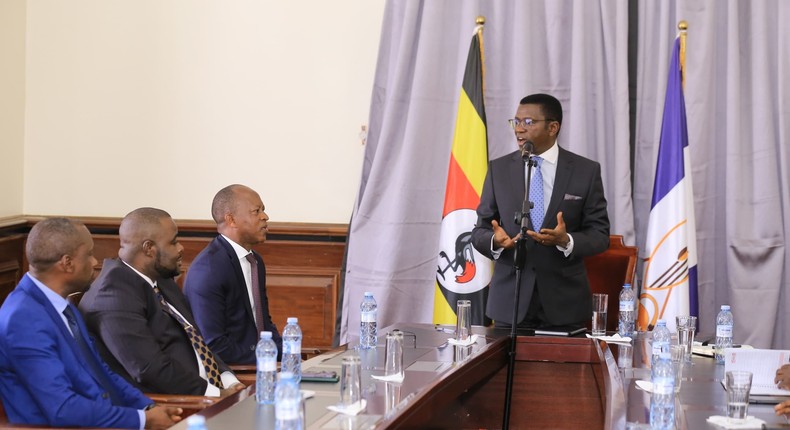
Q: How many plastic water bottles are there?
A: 9